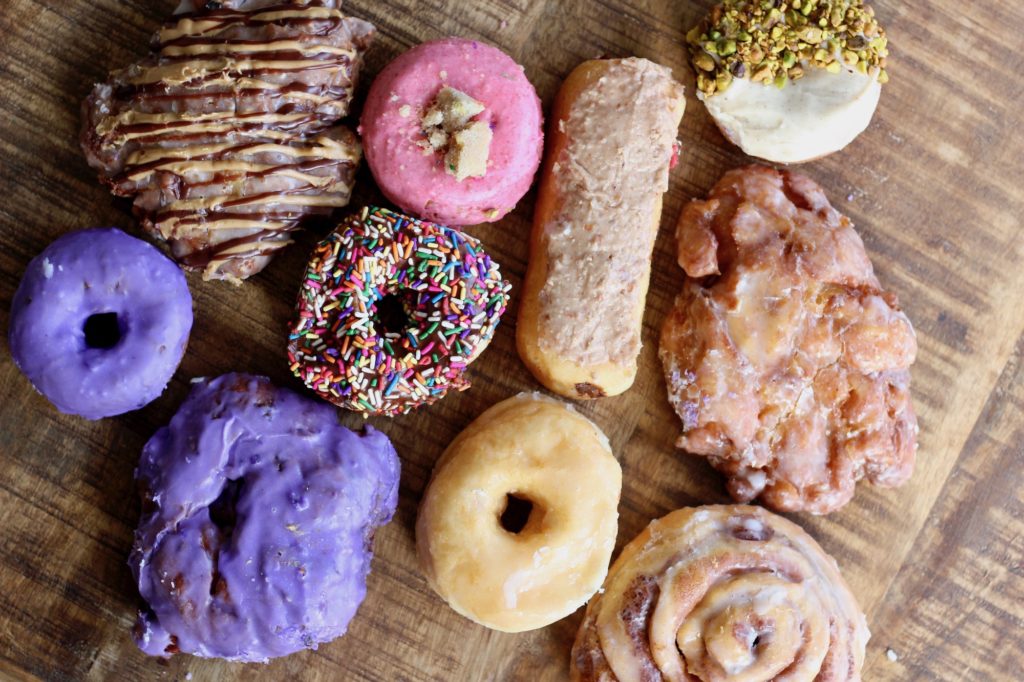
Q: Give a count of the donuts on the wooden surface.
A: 10